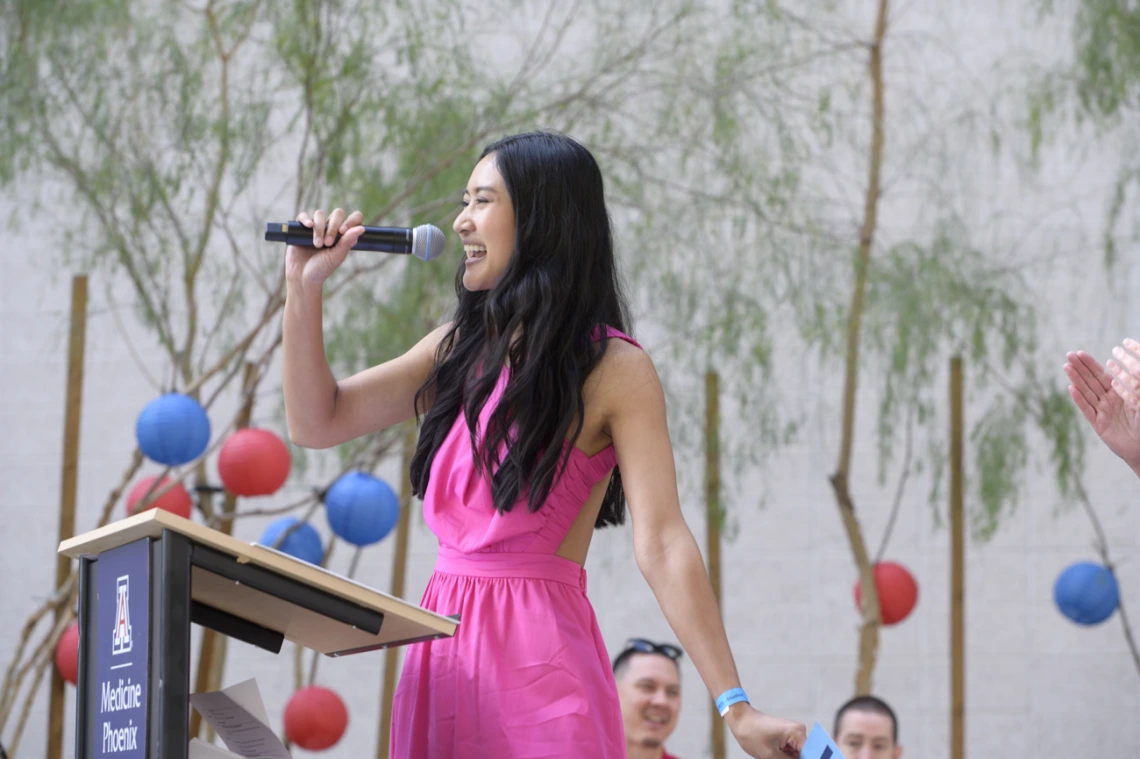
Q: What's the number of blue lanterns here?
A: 4